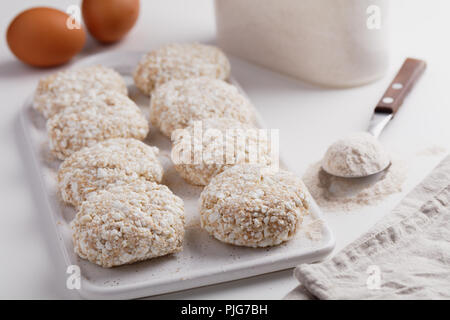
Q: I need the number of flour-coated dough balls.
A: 8